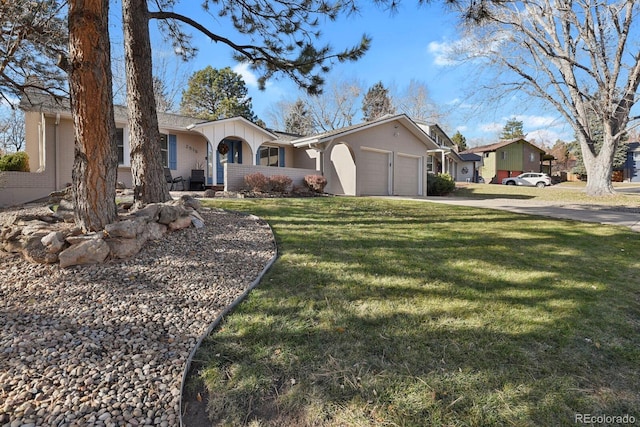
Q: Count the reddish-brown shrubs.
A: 3